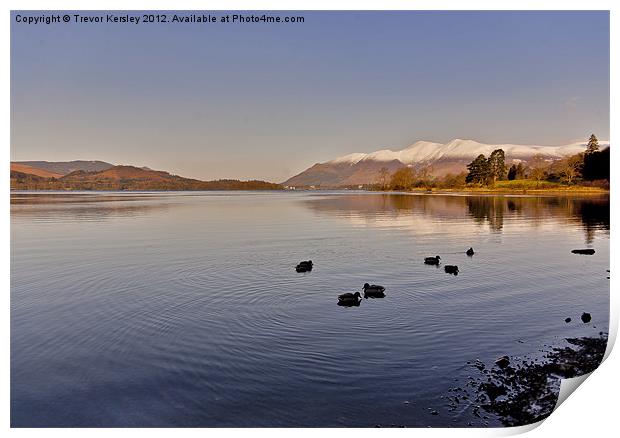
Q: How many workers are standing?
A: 0